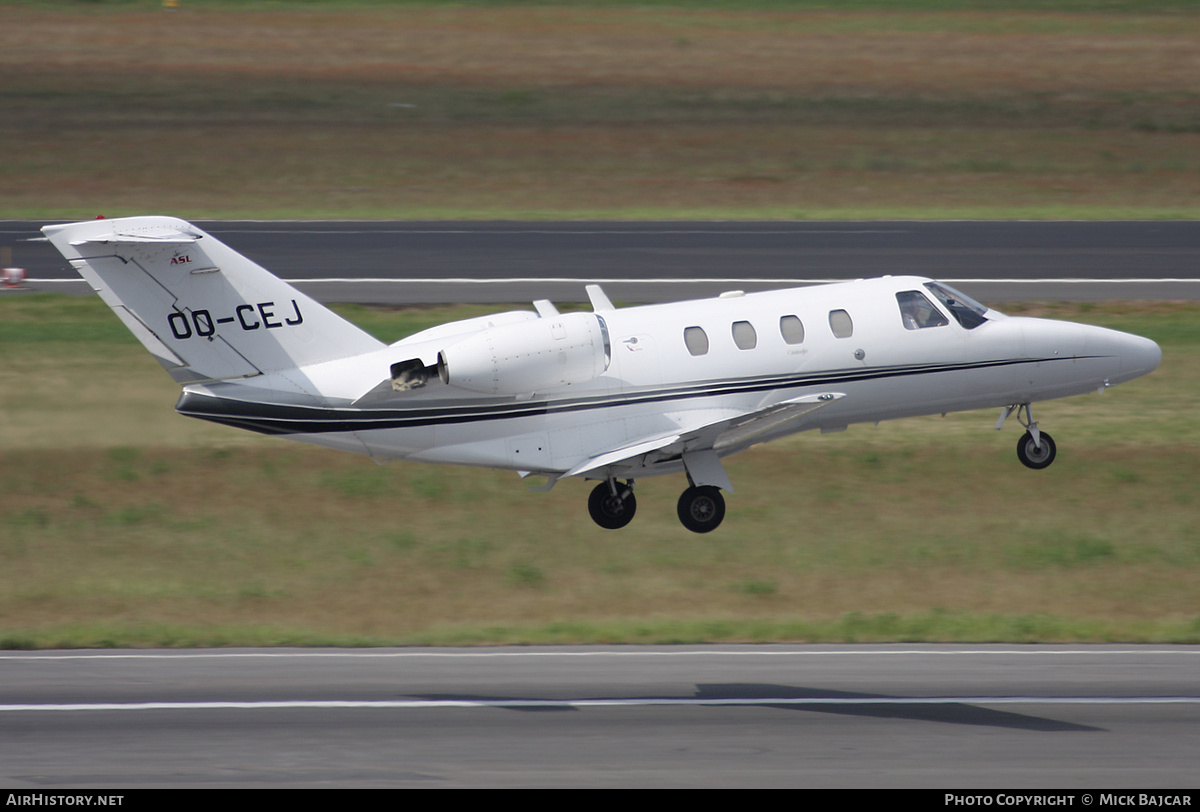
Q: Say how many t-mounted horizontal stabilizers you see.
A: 1